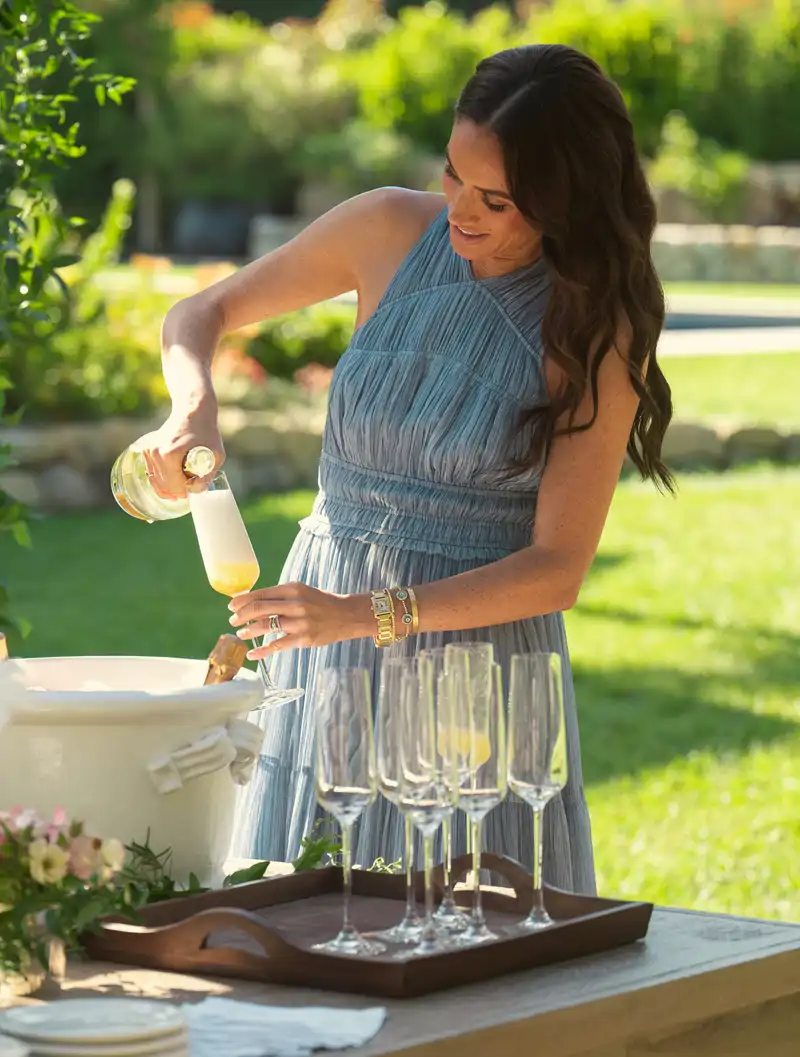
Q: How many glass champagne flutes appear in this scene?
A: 8